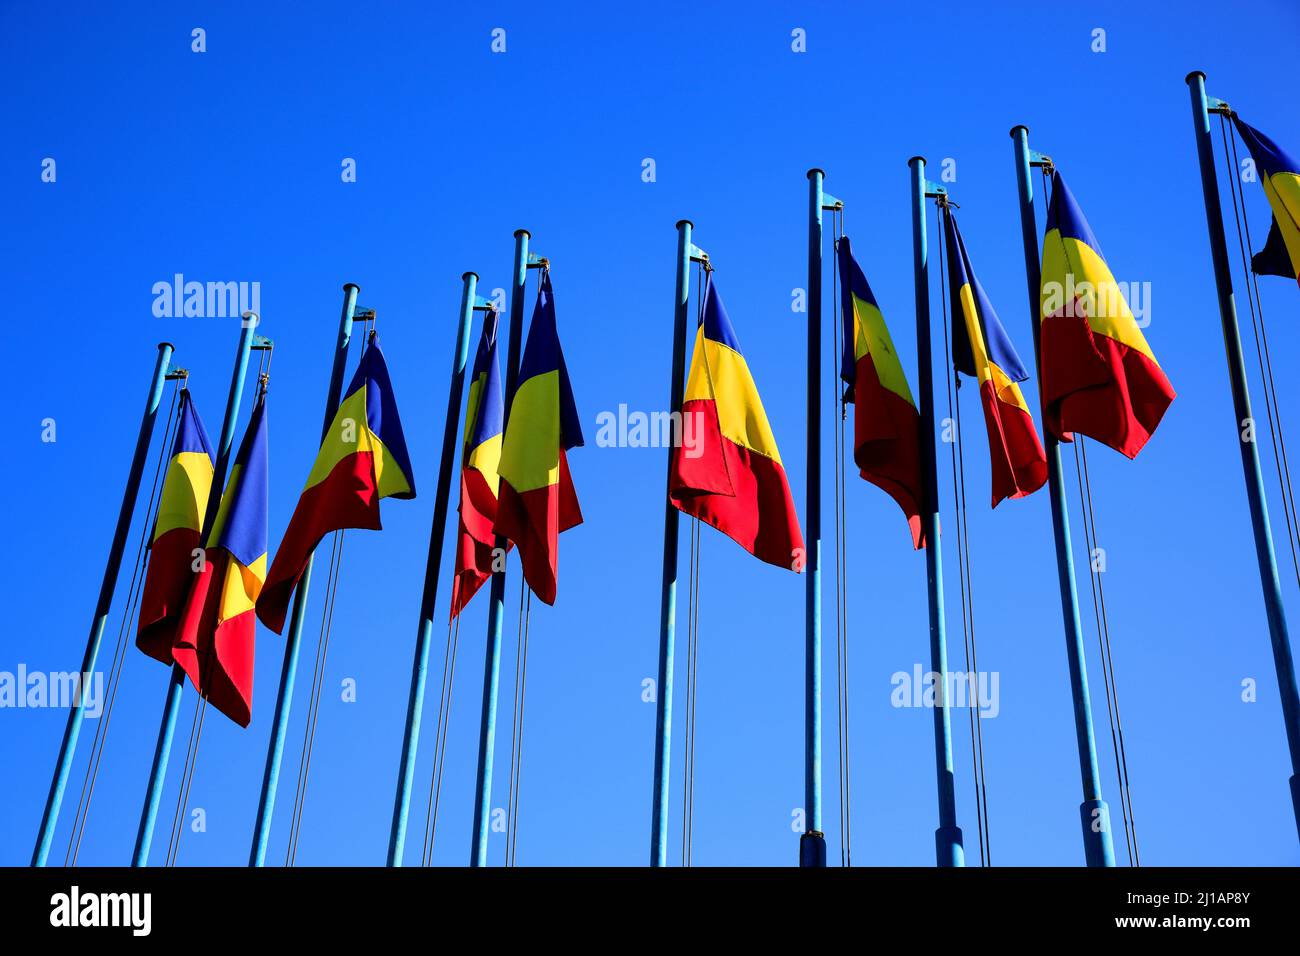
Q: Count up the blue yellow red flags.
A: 10